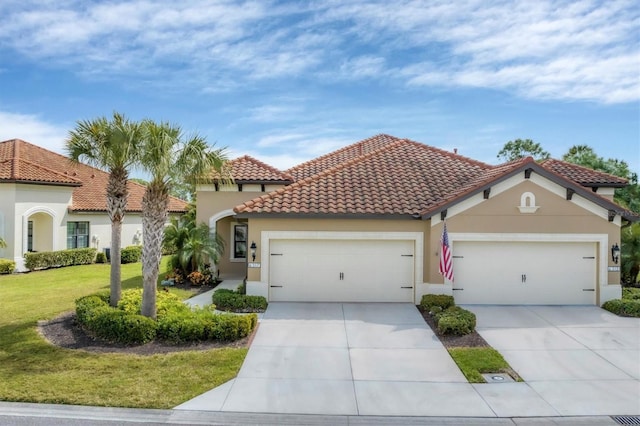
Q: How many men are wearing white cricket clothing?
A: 0